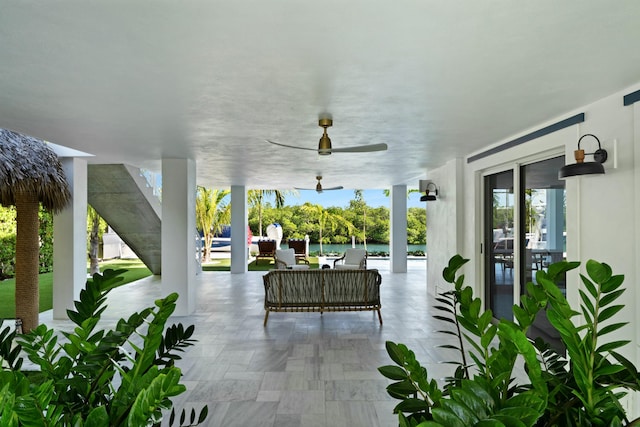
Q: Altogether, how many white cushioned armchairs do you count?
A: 2